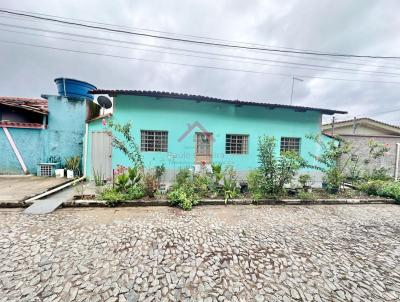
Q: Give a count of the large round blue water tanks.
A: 1